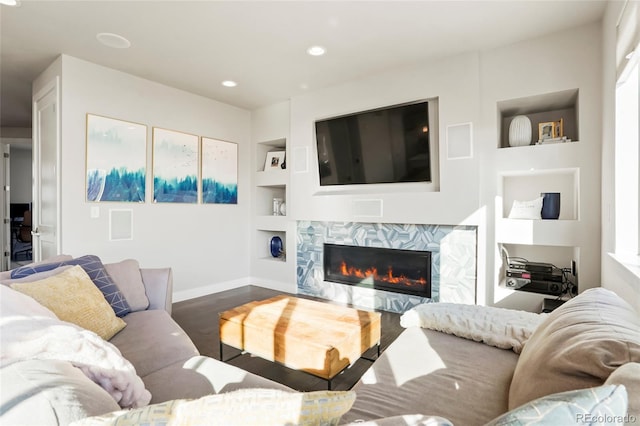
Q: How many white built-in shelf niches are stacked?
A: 6